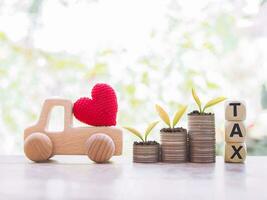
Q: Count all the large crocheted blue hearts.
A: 0